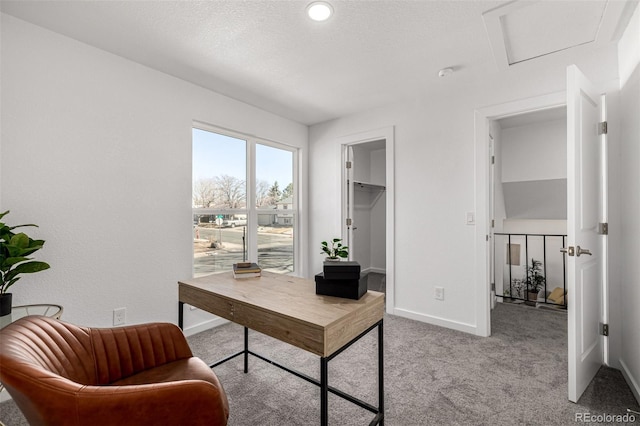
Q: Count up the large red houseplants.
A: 0